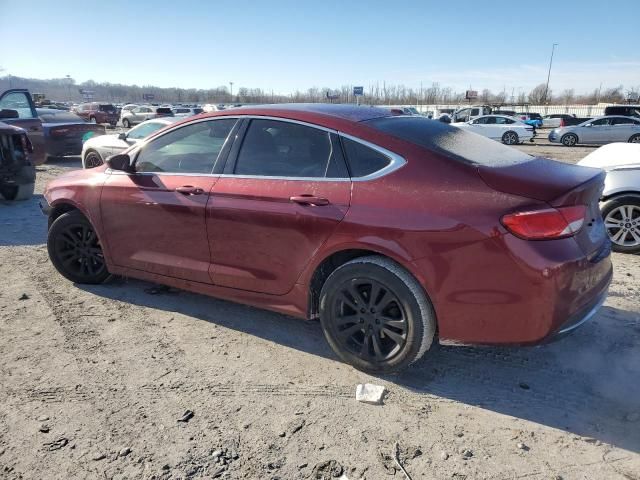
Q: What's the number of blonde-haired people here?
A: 0